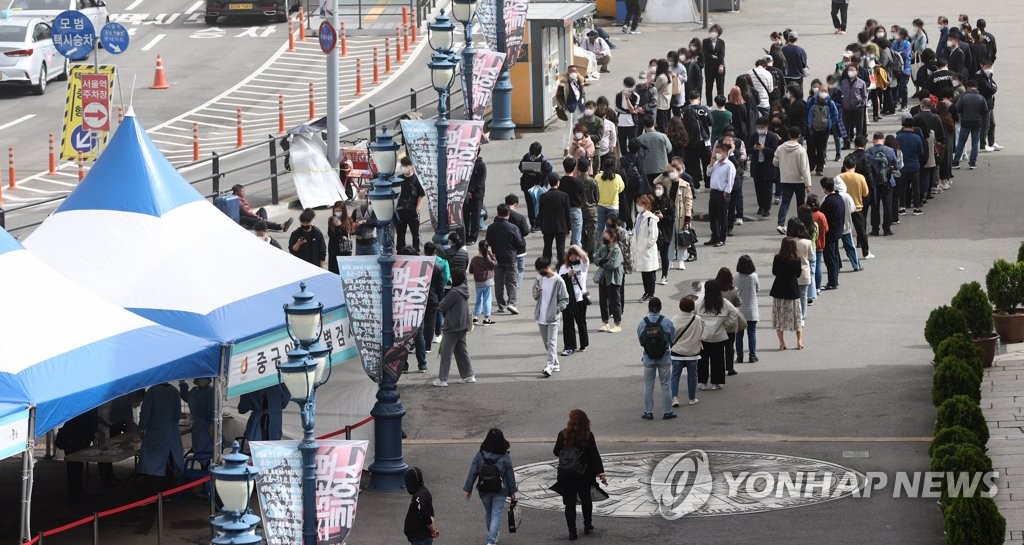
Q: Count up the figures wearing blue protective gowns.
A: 3